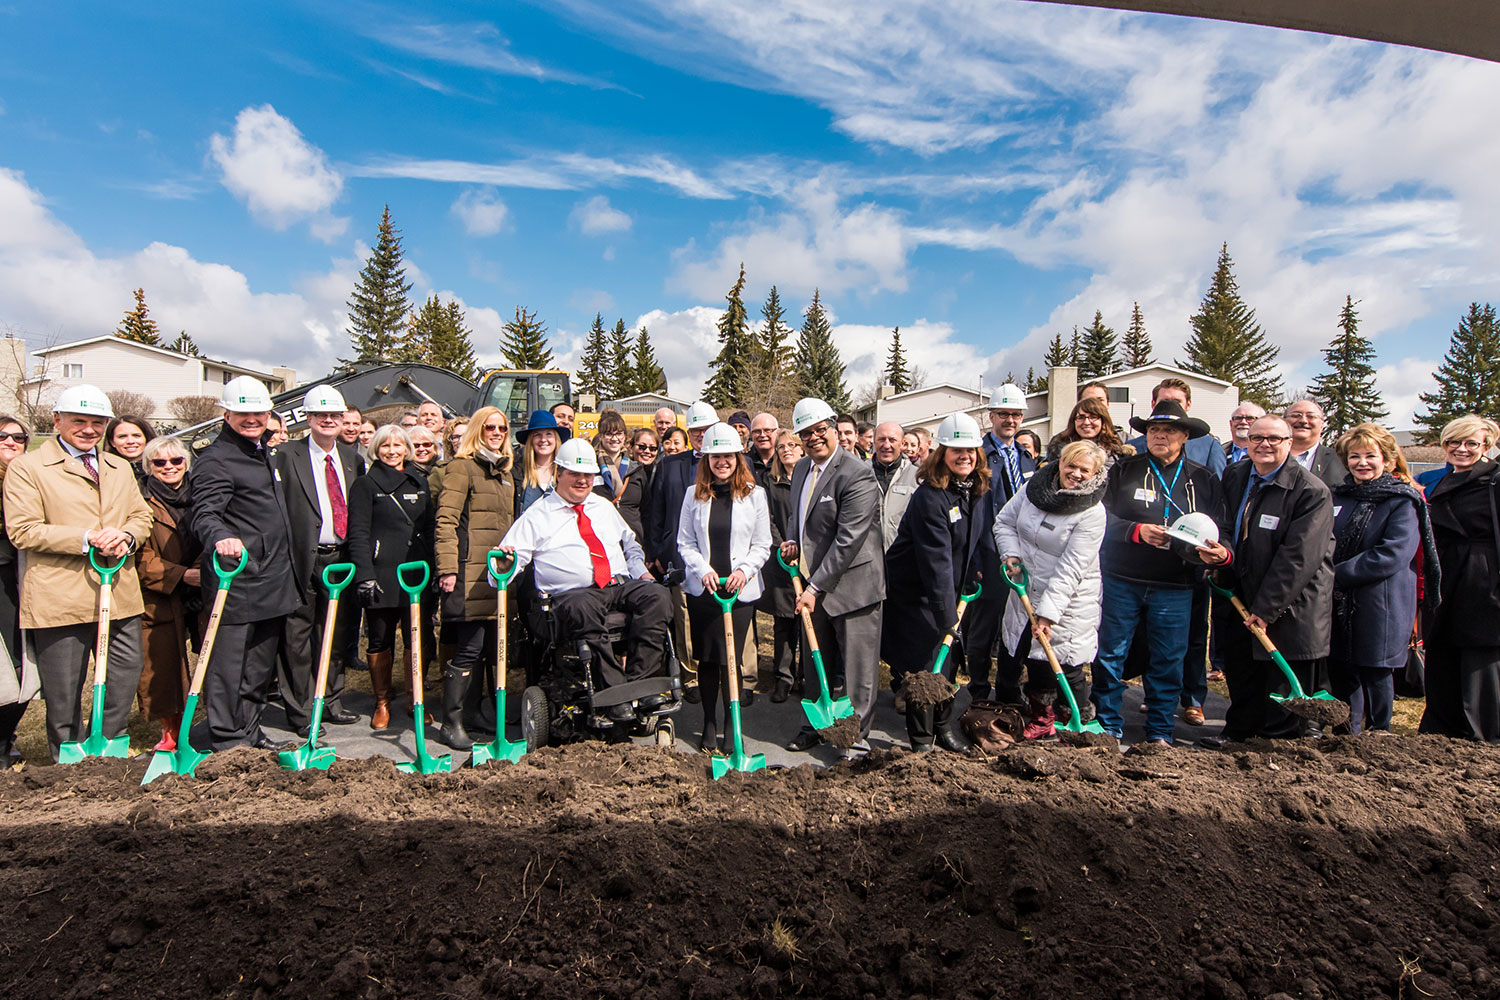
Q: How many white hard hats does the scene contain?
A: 10